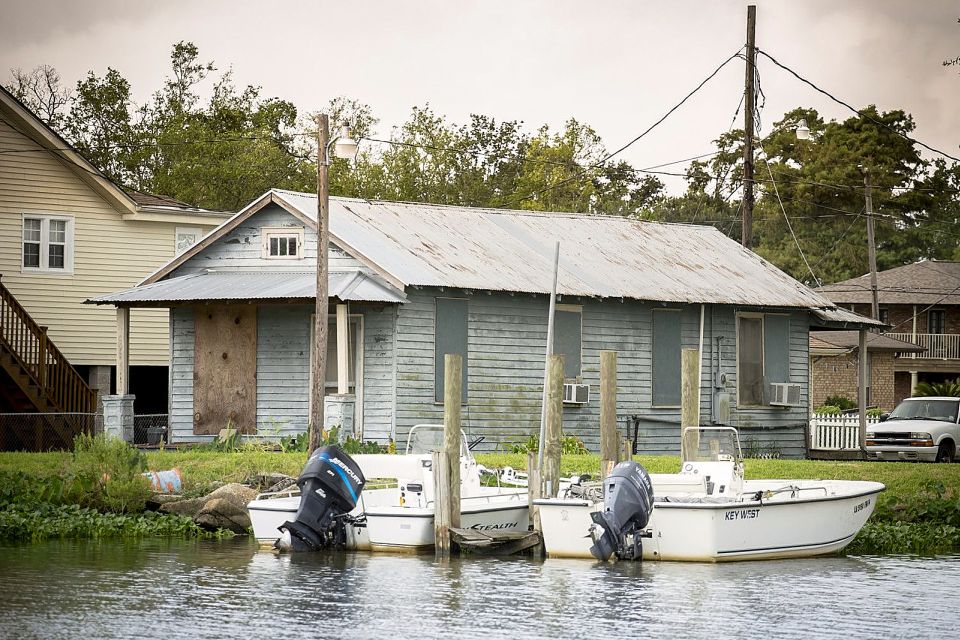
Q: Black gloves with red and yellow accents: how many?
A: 0